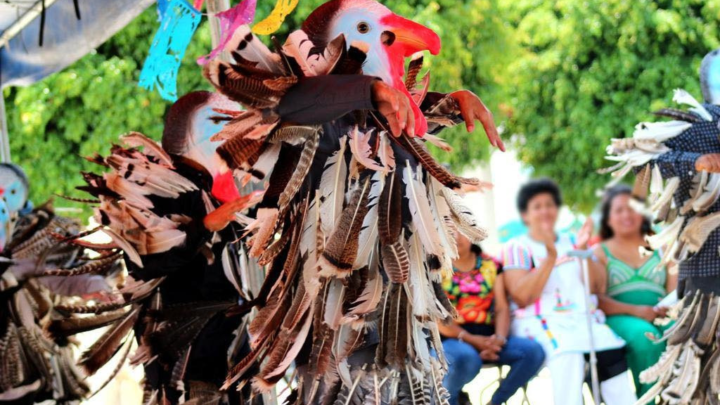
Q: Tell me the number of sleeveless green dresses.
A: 1